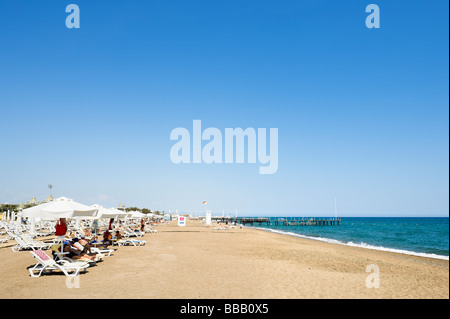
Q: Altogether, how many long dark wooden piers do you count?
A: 1